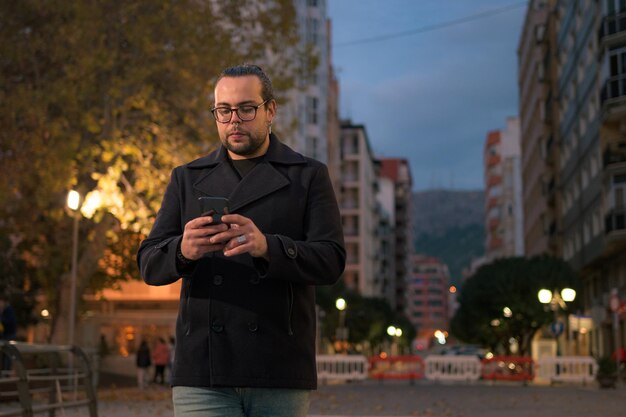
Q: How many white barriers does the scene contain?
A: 3